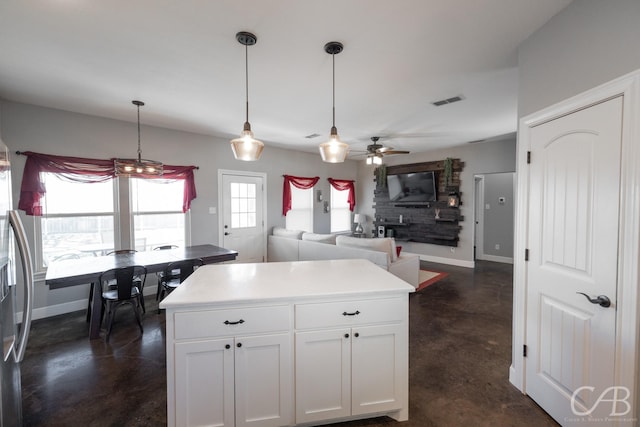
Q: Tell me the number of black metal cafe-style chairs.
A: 4